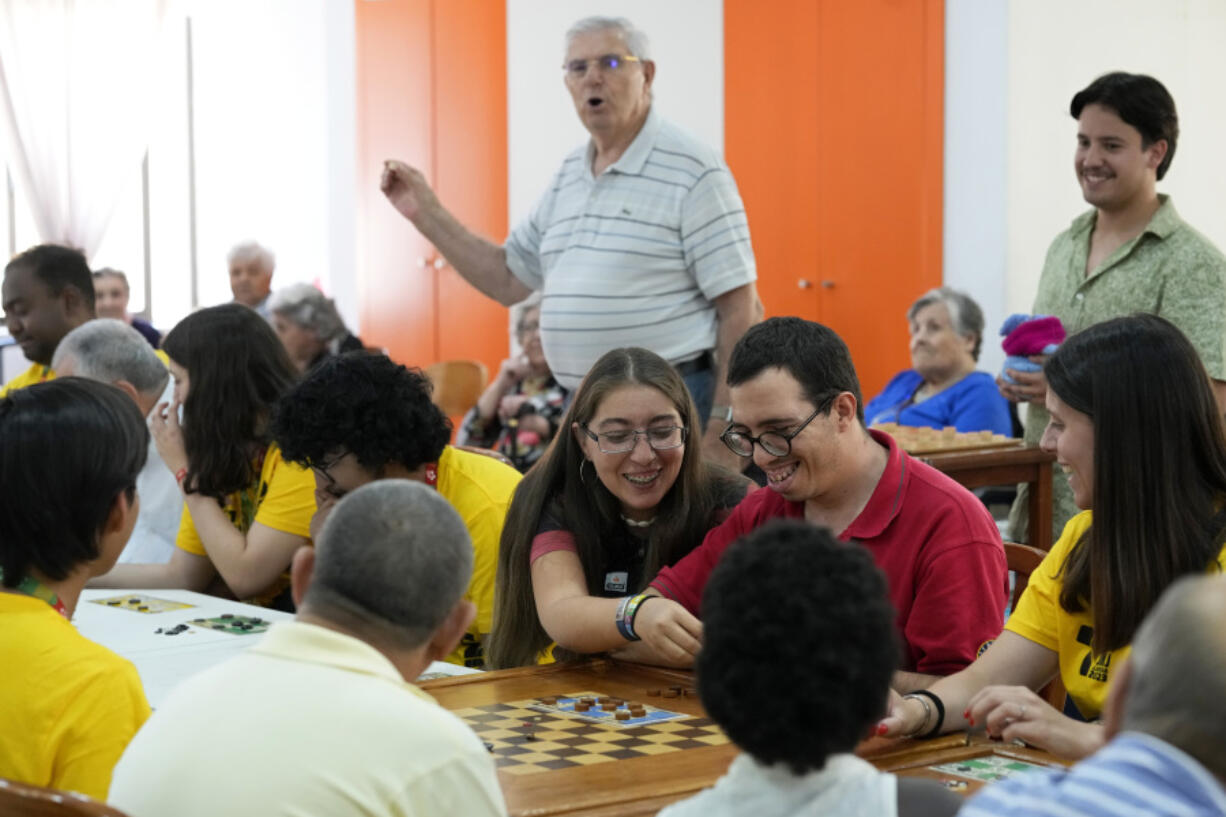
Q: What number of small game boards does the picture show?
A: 4